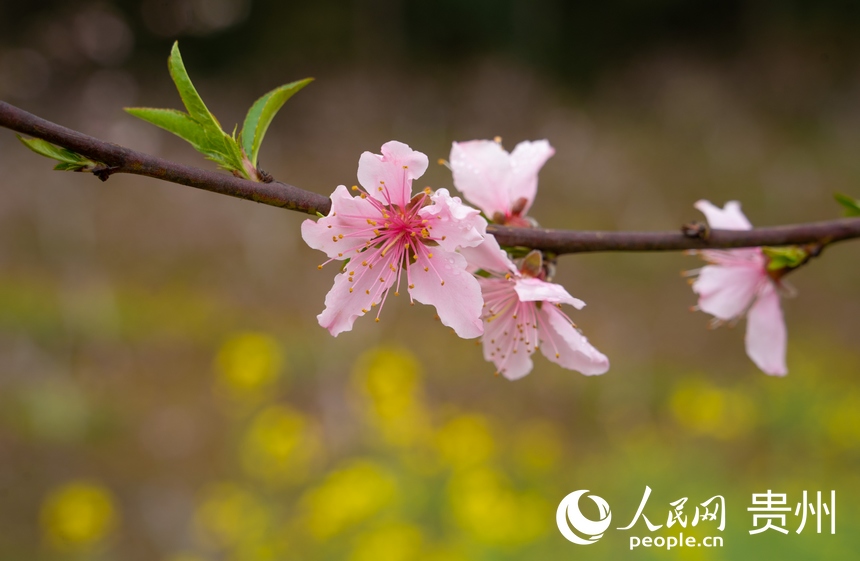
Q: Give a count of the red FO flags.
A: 0